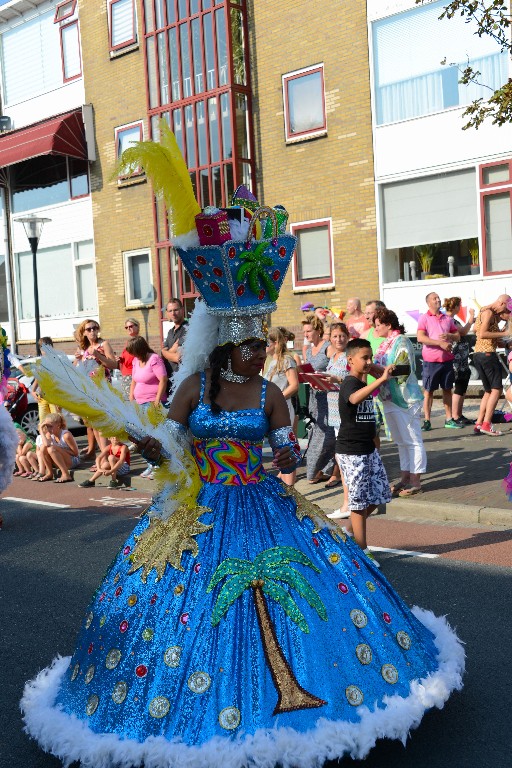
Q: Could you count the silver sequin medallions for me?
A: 15